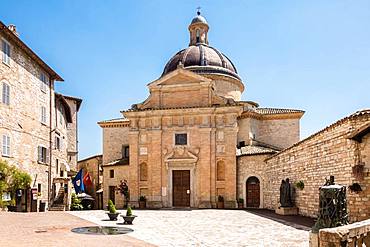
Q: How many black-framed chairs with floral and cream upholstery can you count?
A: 0